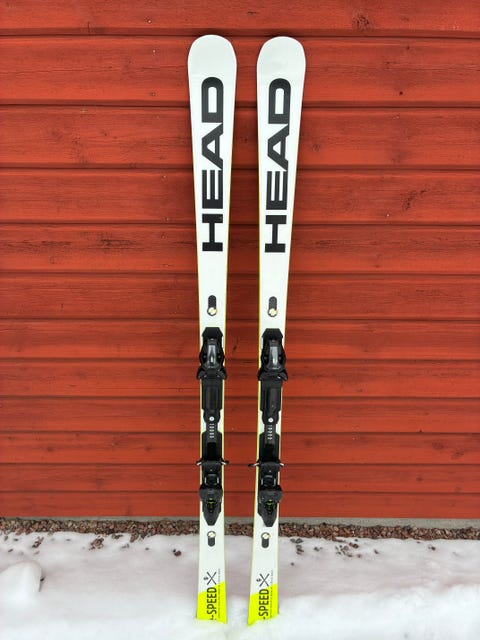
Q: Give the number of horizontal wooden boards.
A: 12